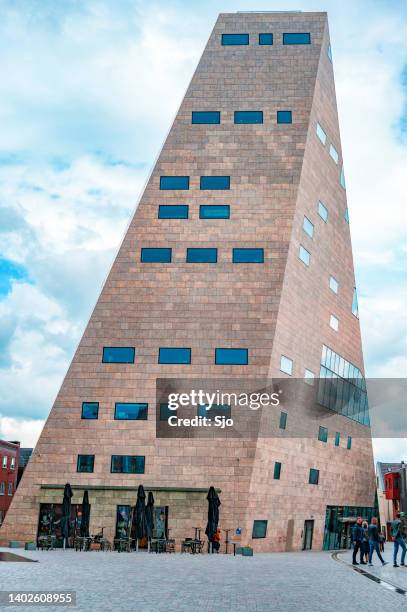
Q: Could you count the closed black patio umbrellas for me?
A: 5